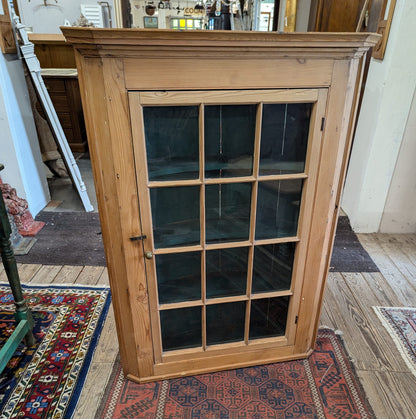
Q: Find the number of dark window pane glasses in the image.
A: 12